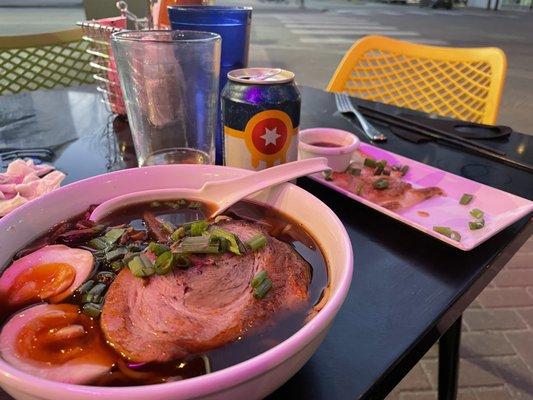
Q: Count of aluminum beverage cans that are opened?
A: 1